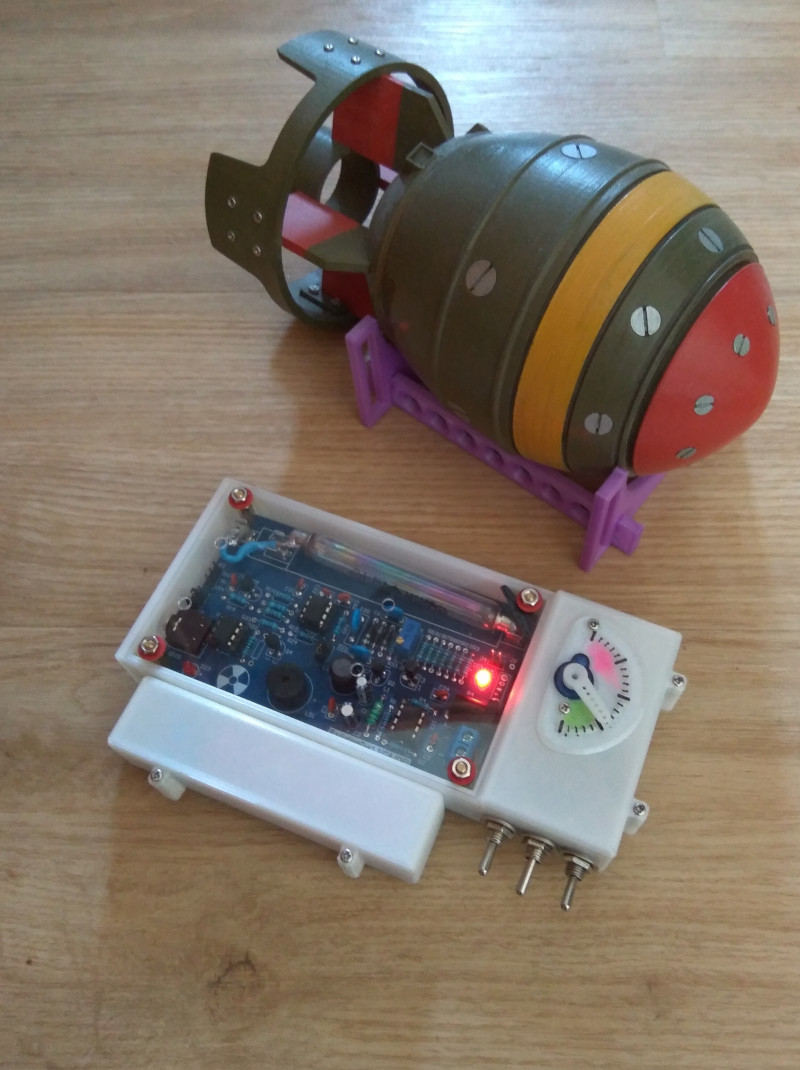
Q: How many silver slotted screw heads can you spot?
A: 9